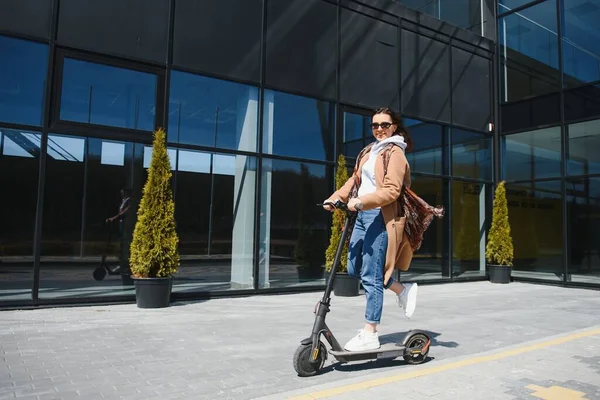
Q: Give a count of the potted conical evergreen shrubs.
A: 3